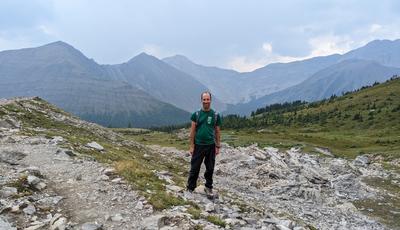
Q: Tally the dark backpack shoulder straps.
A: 2